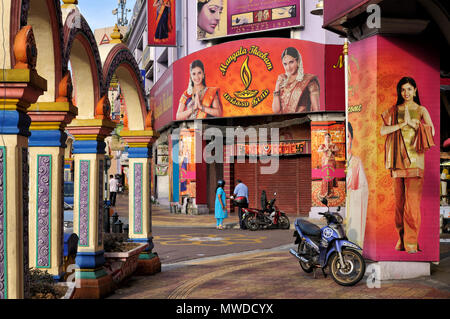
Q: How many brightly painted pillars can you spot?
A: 4